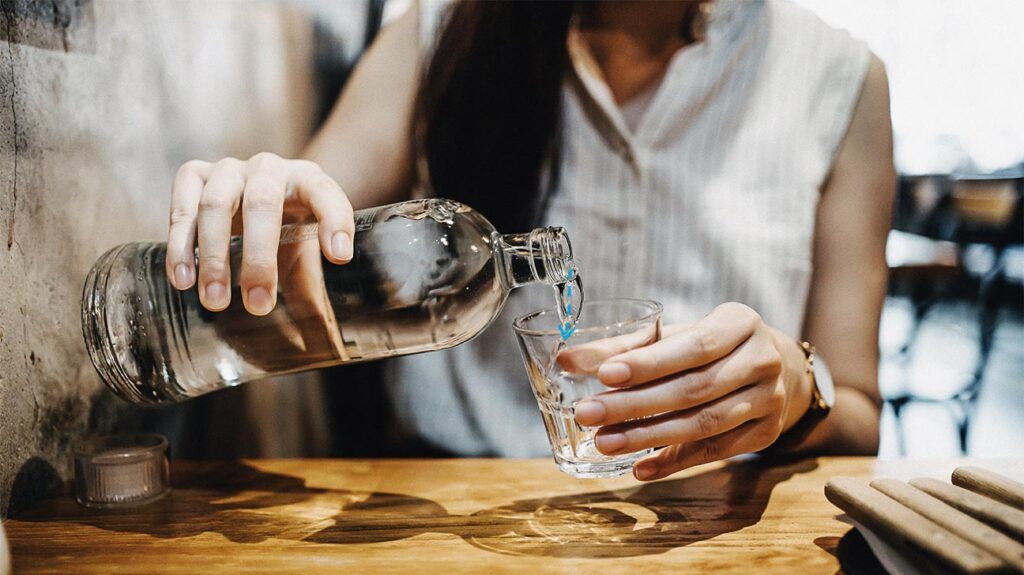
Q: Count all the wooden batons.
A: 4